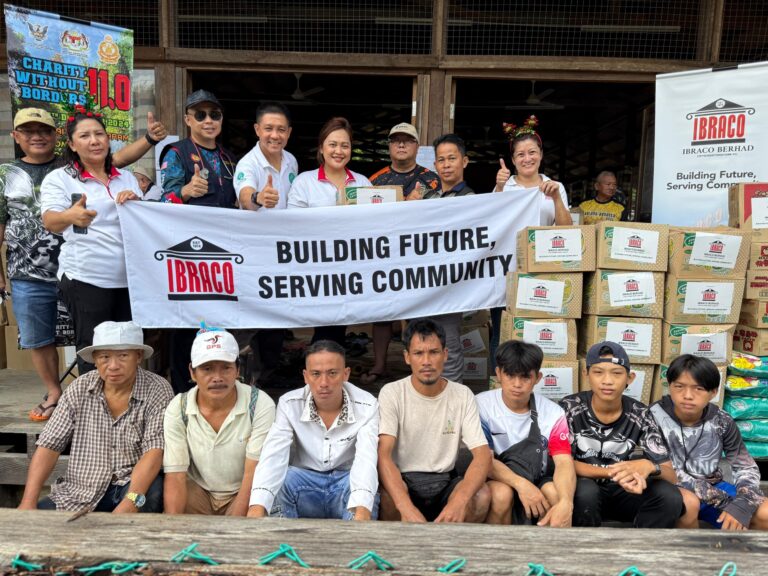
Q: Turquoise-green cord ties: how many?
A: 9